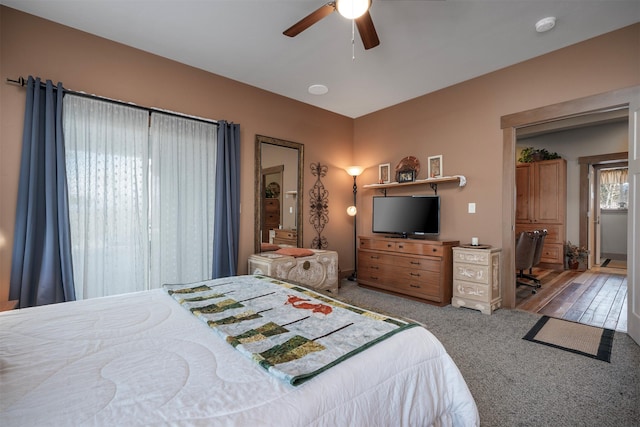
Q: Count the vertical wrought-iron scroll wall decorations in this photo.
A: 1